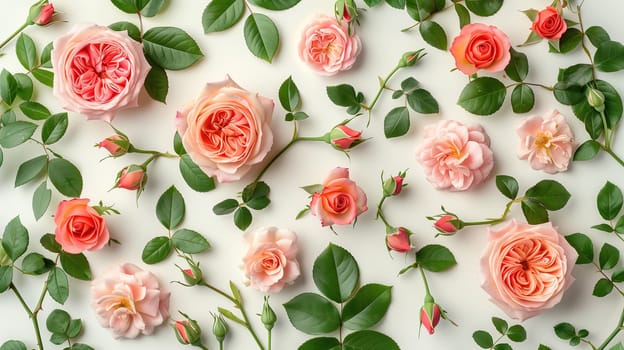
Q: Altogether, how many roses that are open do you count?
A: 12